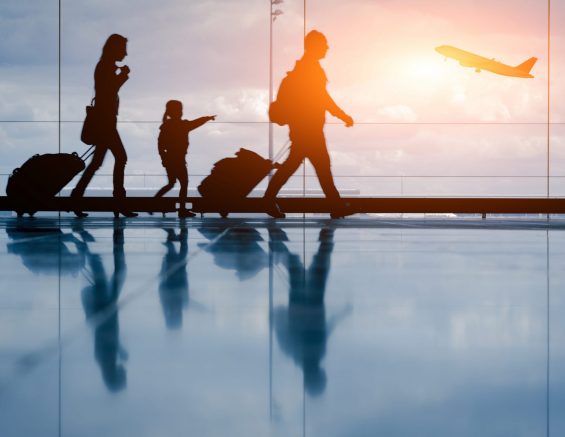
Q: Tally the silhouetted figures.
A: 3